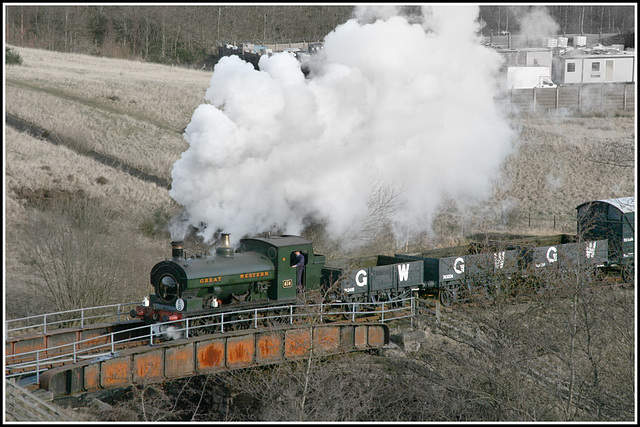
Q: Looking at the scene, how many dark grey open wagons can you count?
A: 3